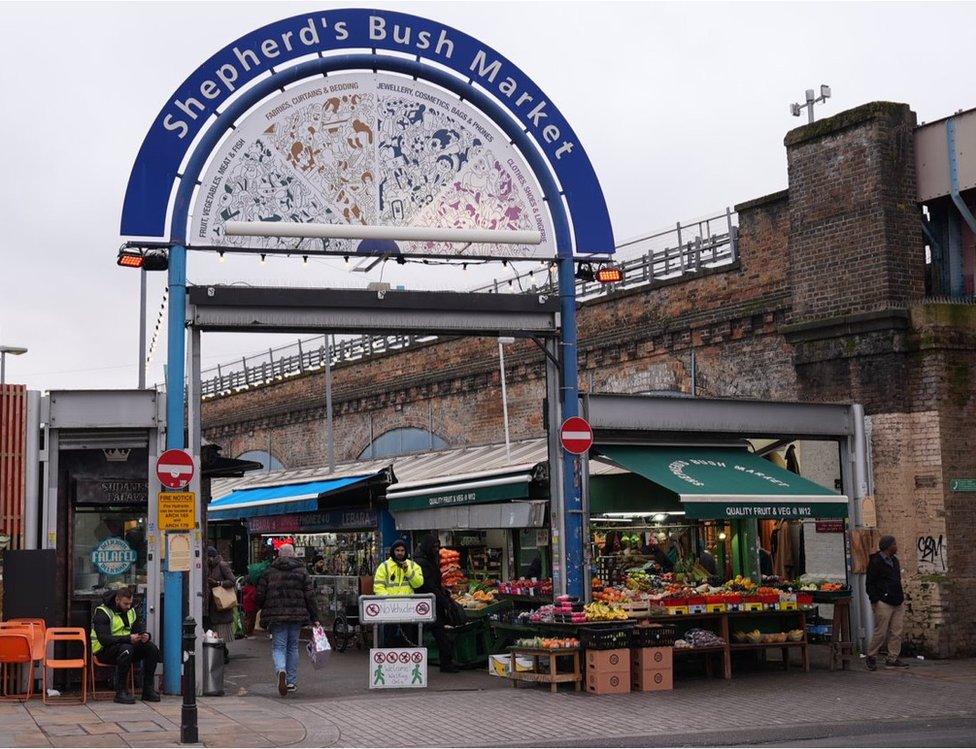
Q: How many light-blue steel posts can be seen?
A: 2